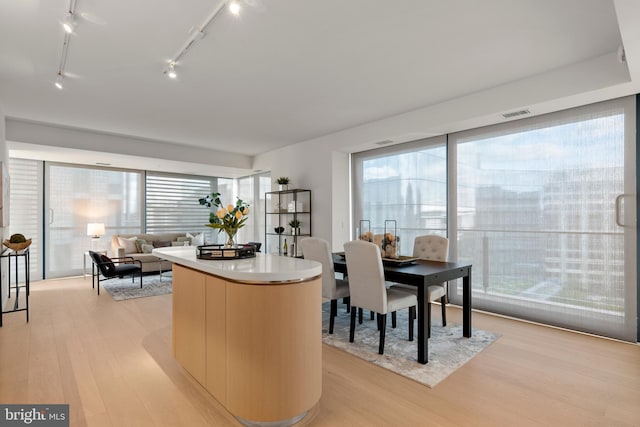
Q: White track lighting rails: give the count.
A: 2